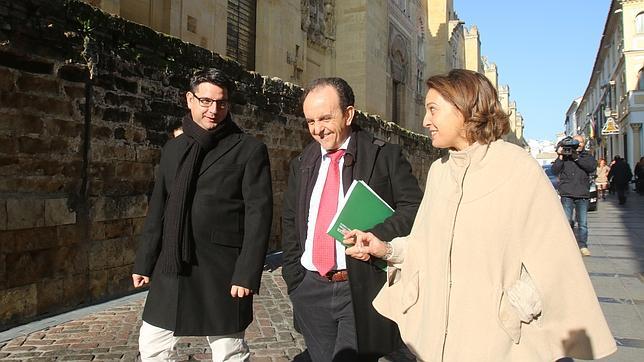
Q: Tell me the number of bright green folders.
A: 1